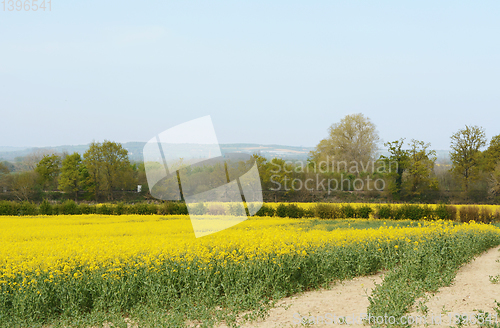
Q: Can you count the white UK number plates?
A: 0